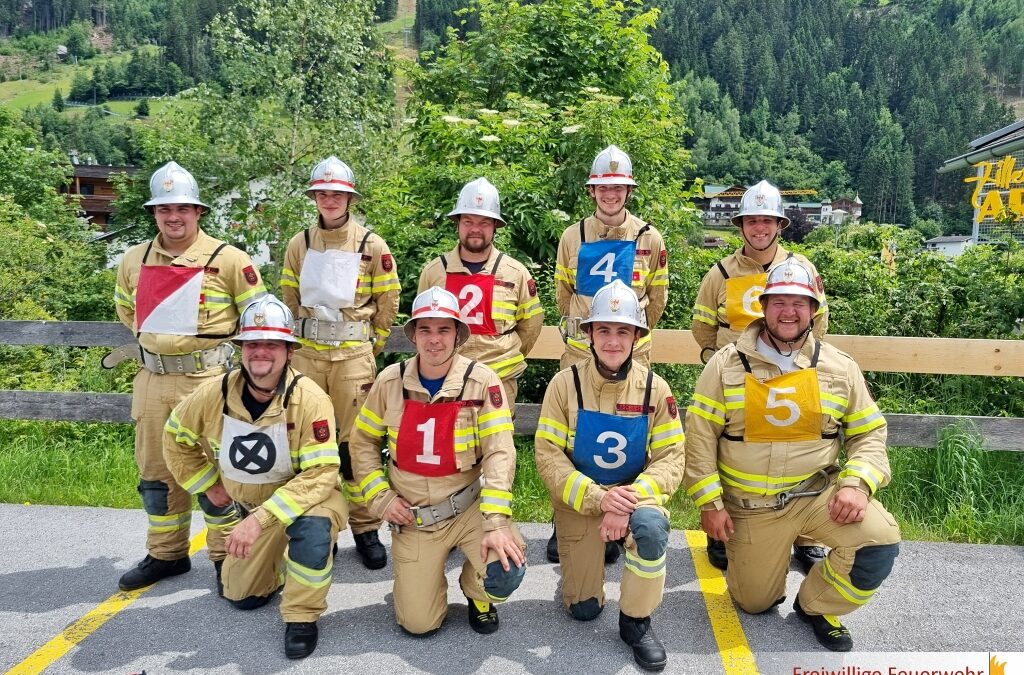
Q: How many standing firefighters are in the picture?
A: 5